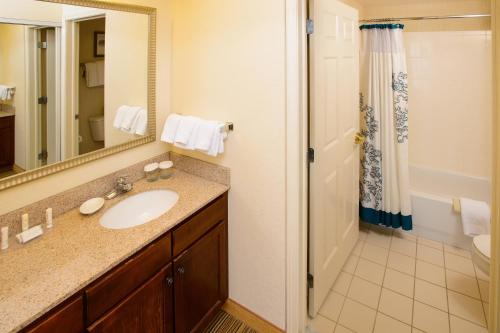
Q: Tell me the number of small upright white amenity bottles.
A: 3